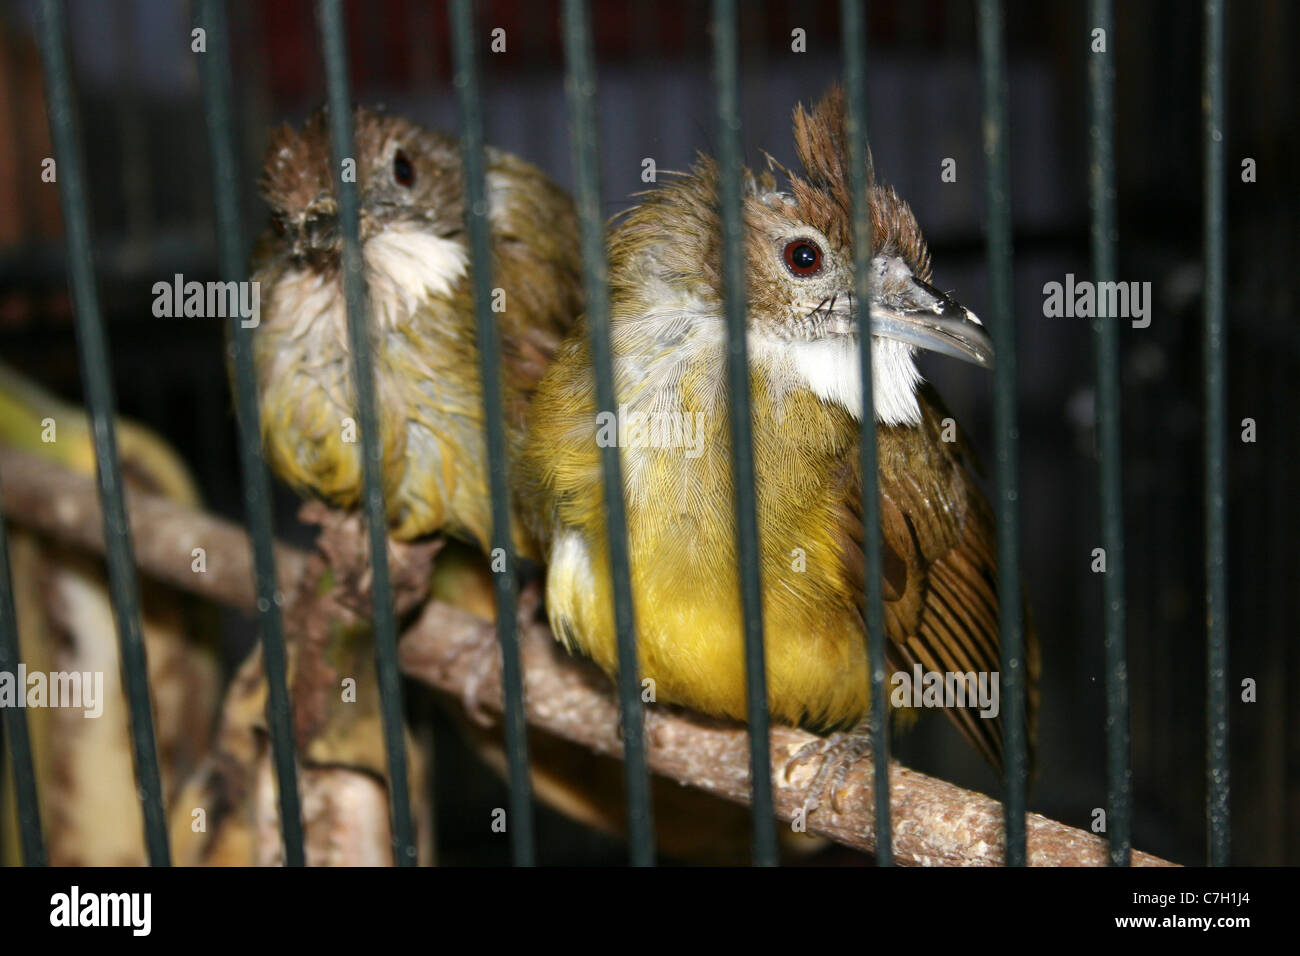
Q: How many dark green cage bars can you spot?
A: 11